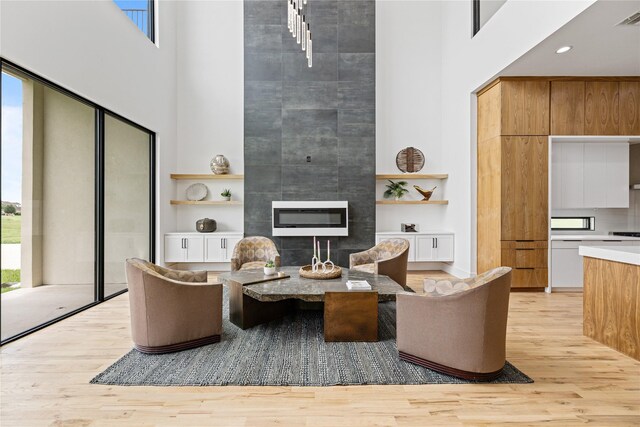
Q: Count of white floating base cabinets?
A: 2